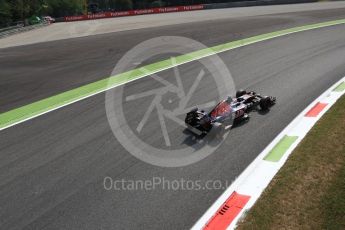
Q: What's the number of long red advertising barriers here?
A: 1